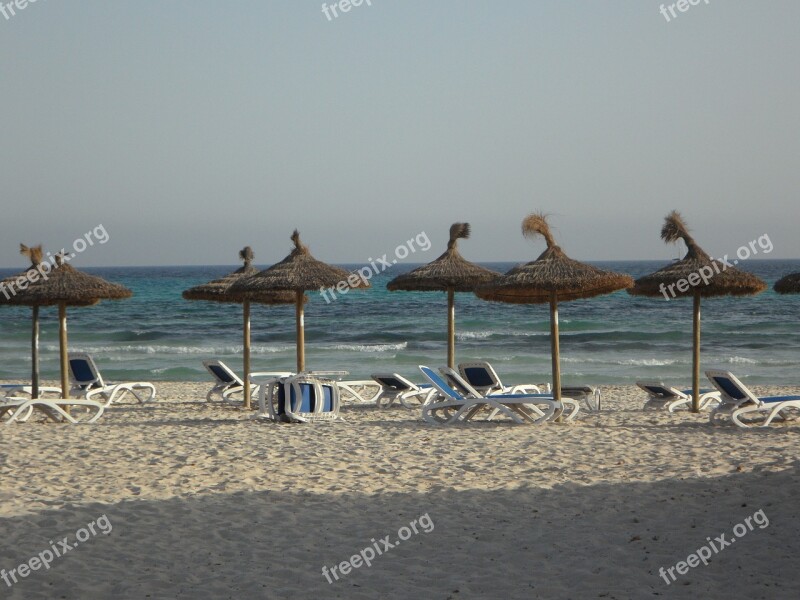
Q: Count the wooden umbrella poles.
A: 7